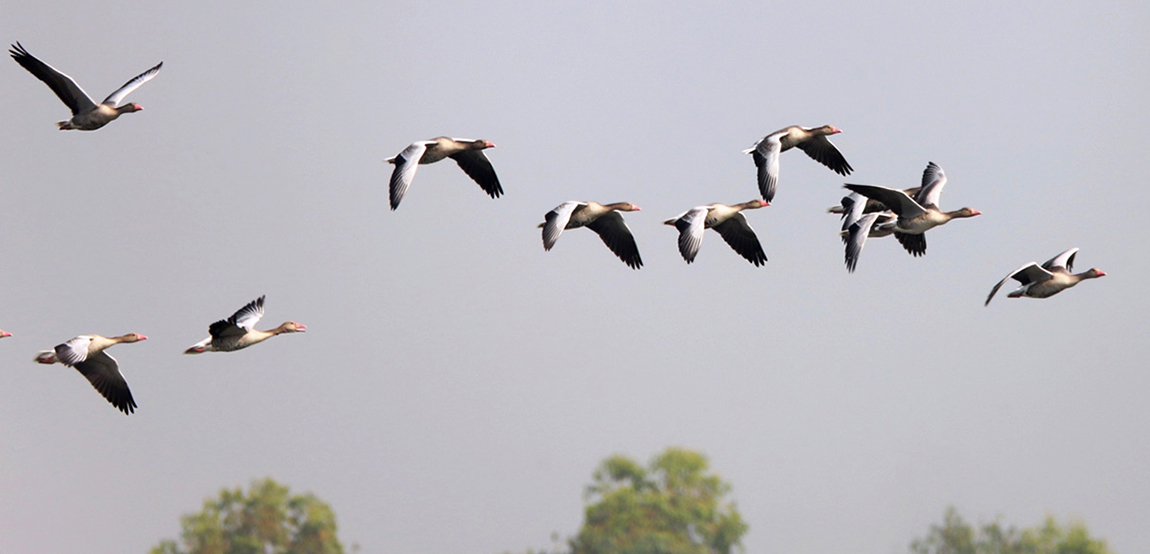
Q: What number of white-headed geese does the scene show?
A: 0